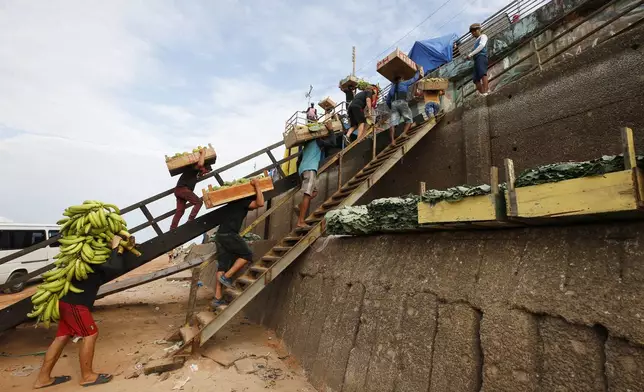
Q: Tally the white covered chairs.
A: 0